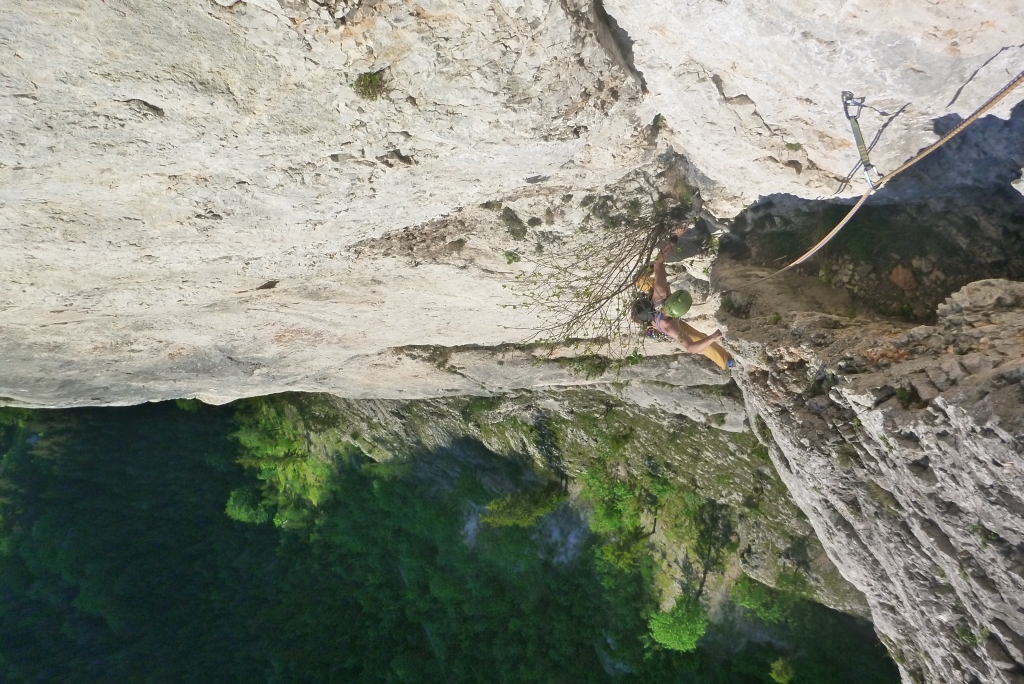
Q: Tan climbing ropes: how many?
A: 1